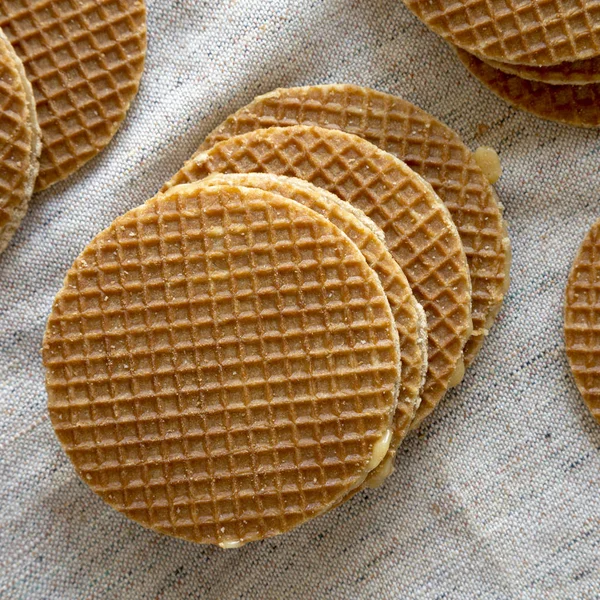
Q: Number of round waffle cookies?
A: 10